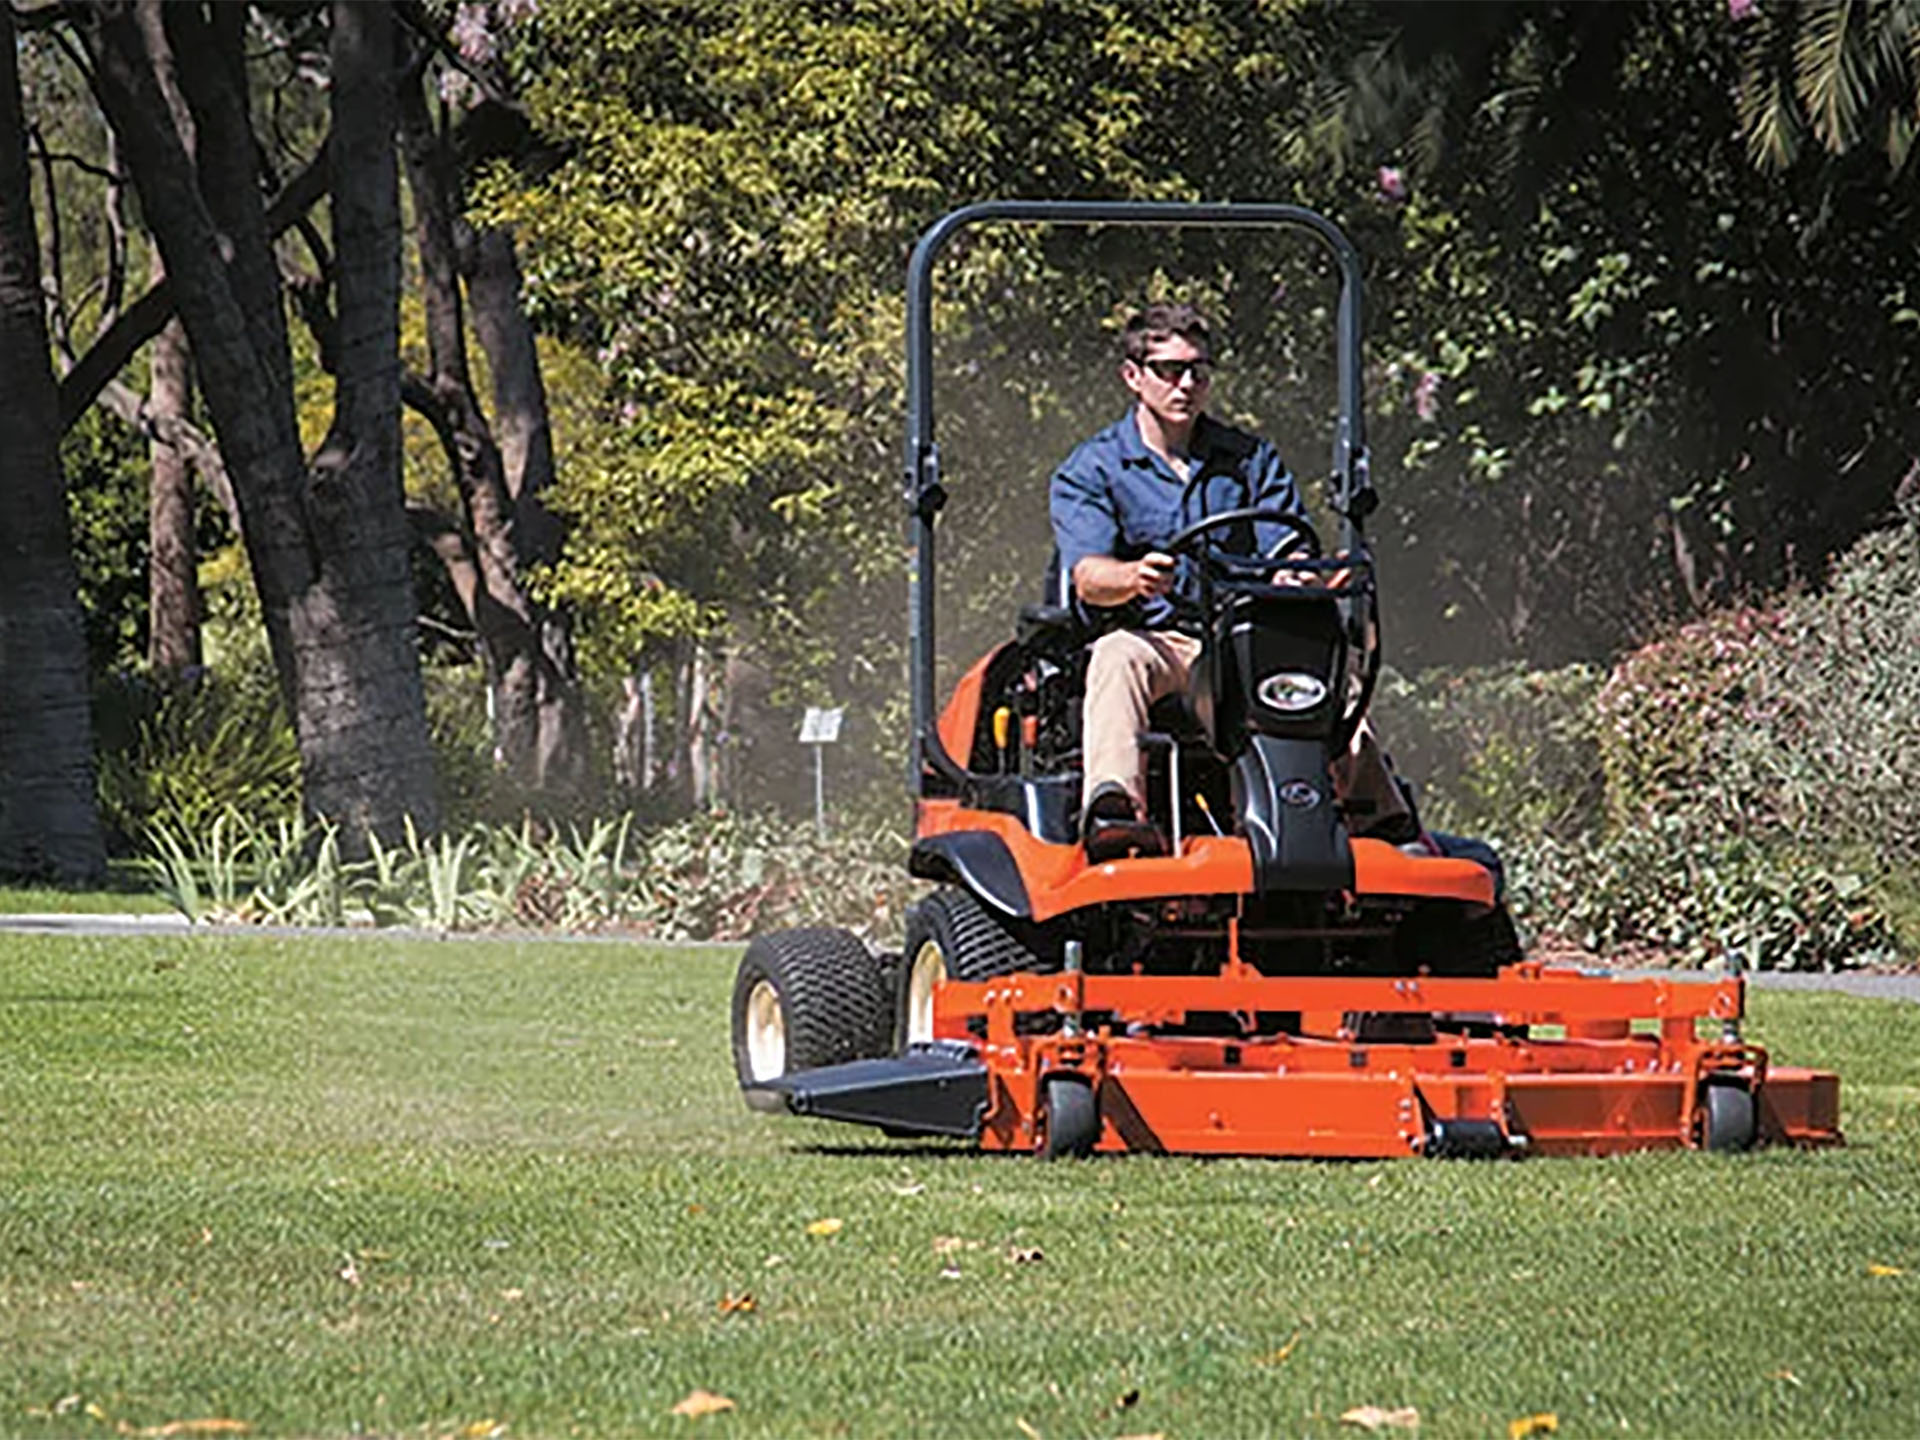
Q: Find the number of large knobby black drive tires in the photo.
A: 2